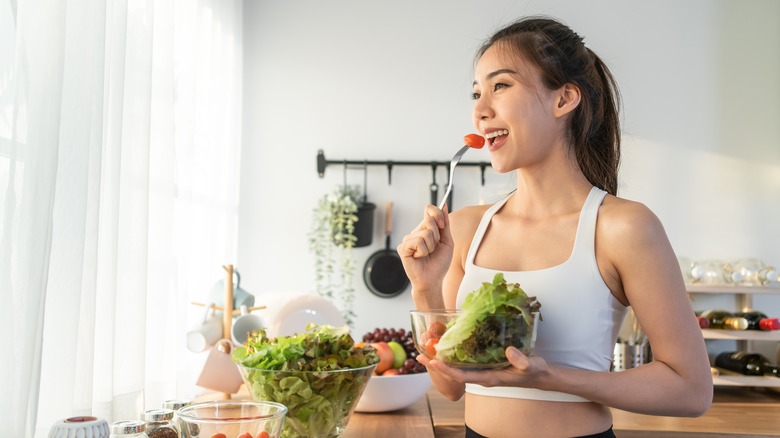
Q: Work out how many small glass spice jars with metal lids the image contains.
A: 3